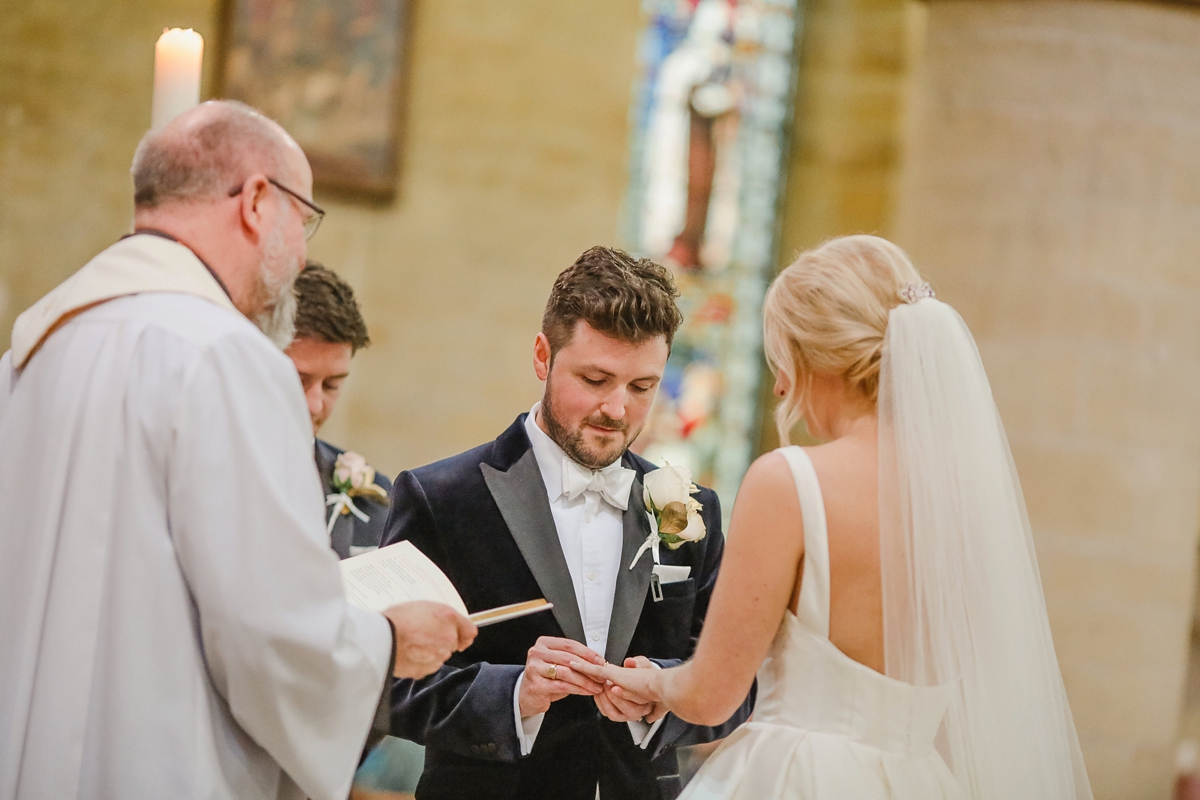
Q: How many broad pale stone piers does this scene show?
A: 1